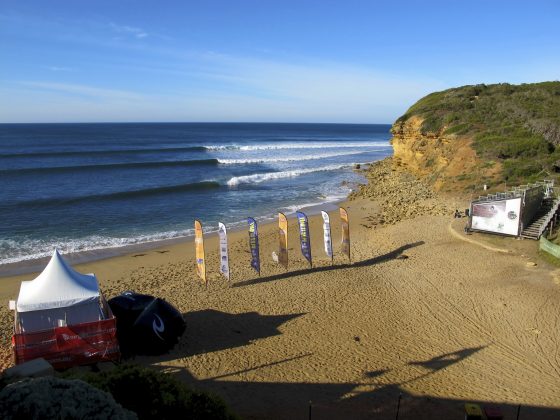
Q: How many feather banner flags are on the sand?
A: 7